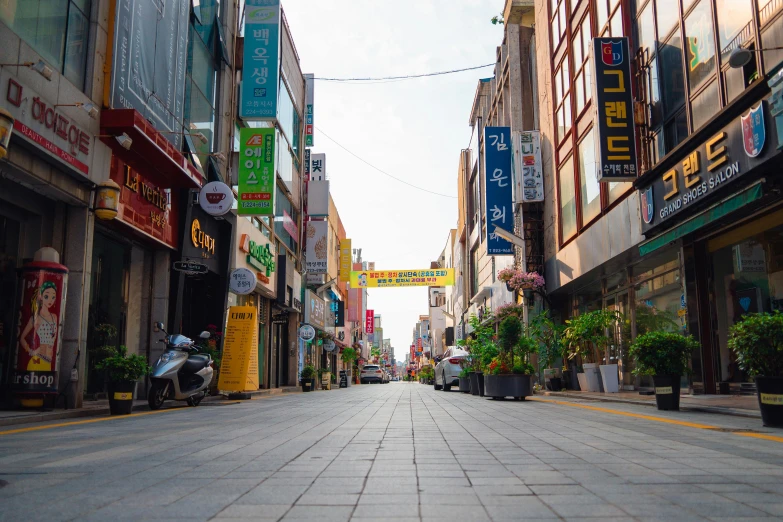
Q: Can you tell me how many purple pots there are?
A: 0